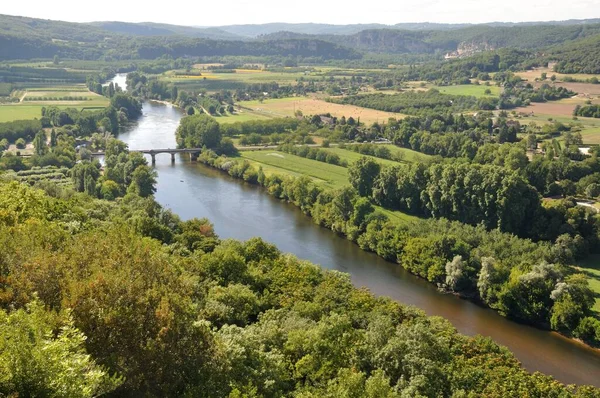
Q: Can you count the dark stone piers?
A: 3